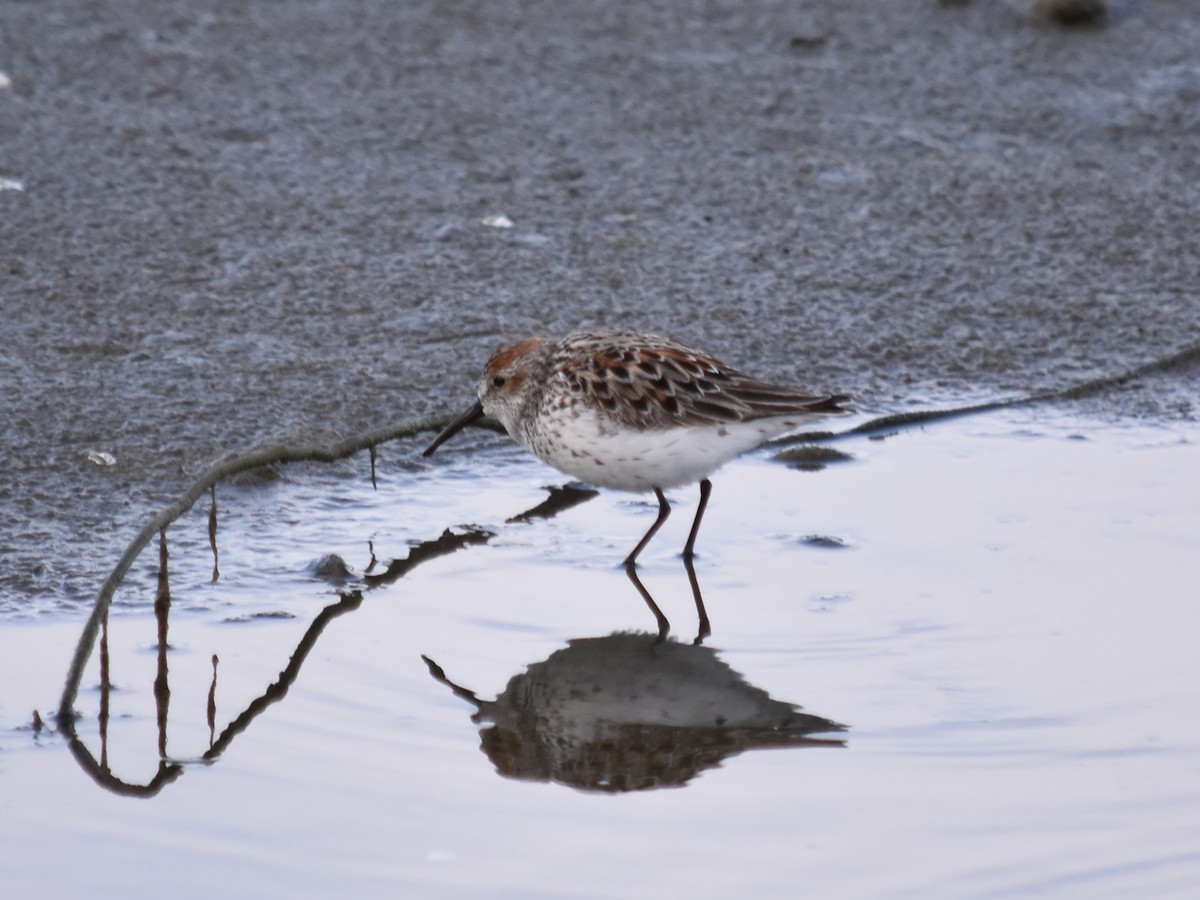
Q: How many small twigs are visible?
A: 4